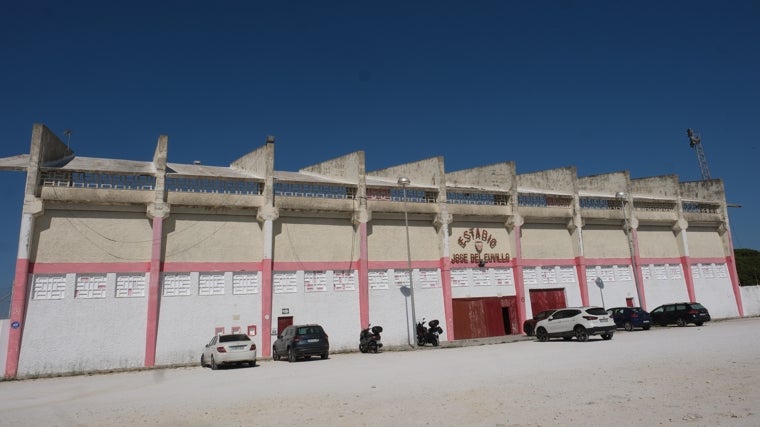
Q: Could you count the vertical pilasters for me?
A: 10